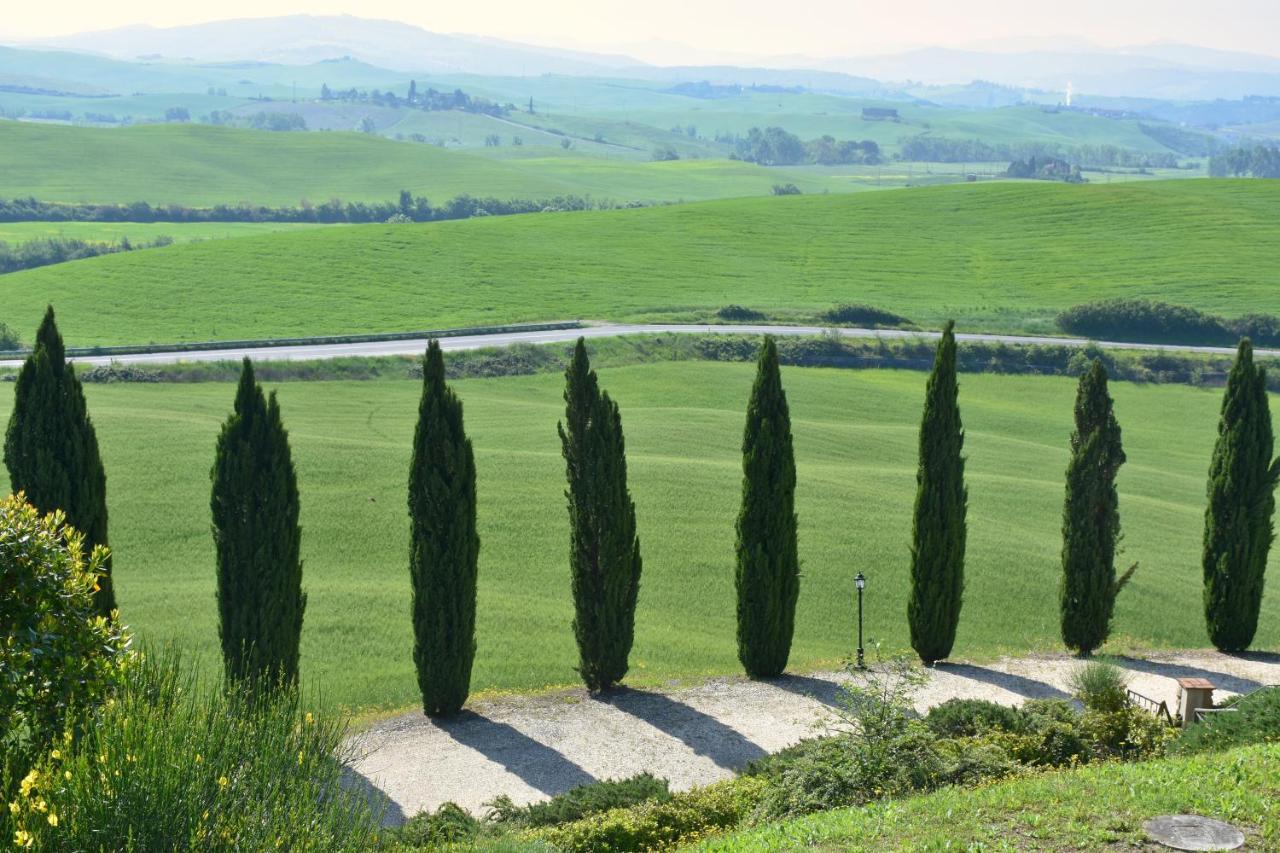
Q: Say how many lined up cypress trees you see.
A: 8